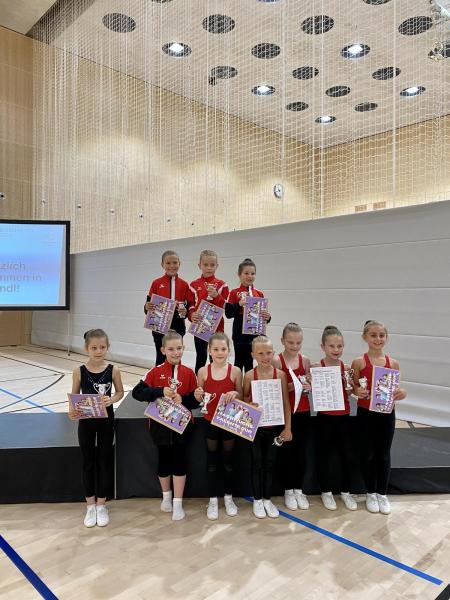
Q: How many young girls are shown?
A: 10